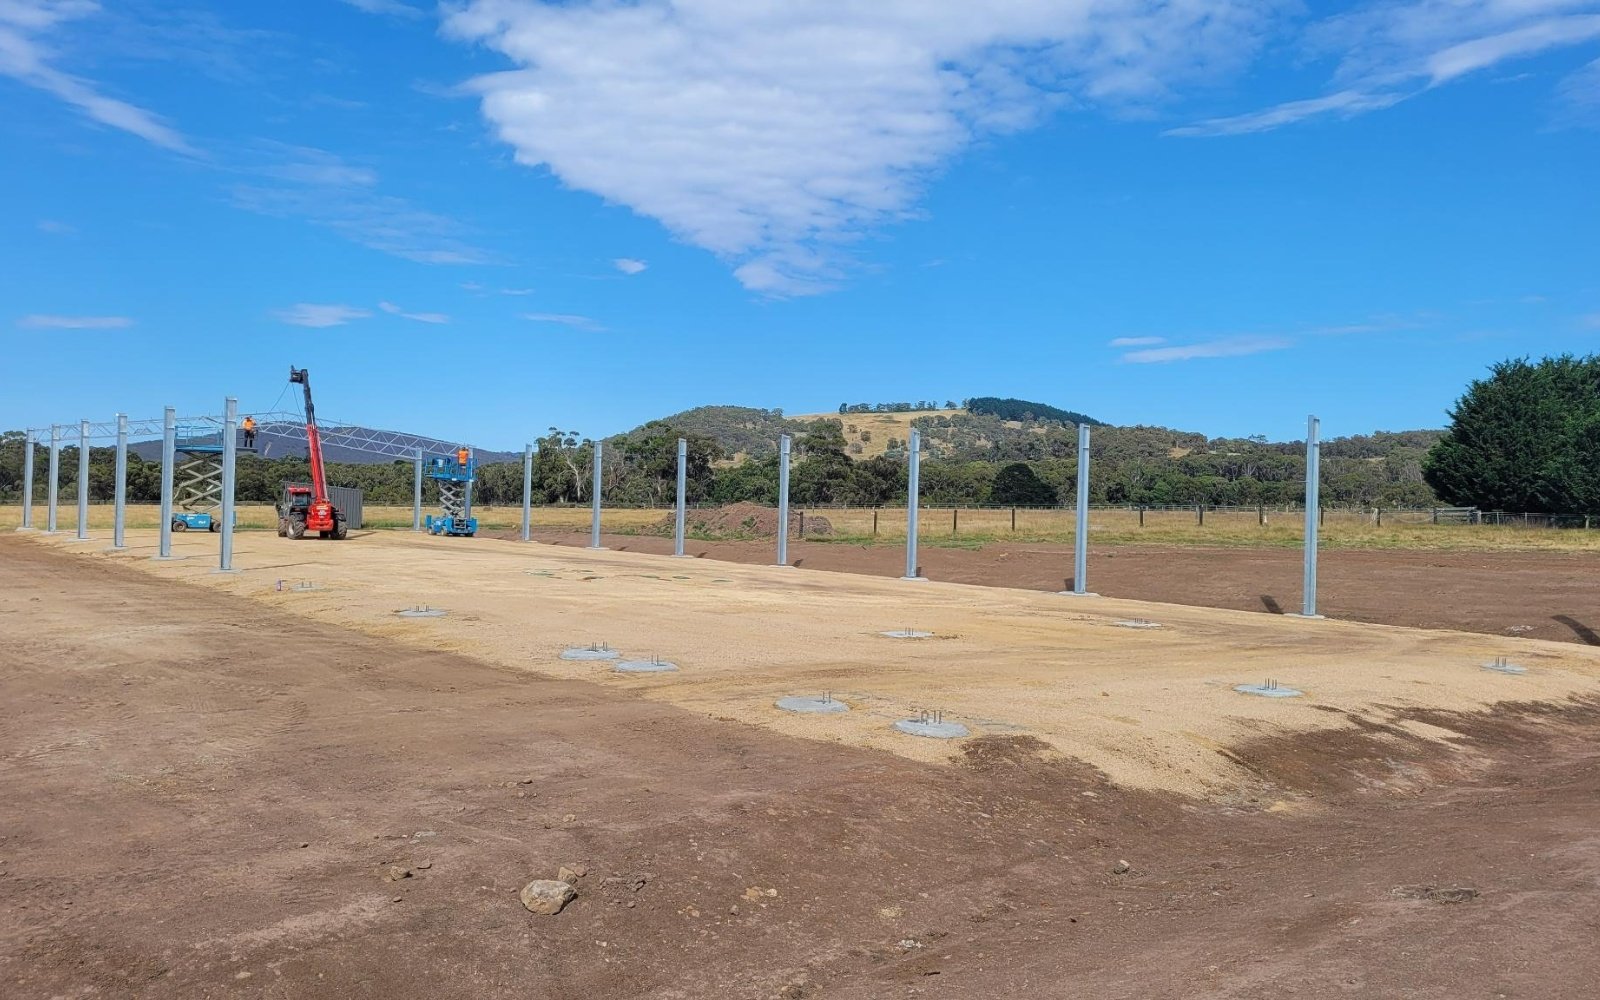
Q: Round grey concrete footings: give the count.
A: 10